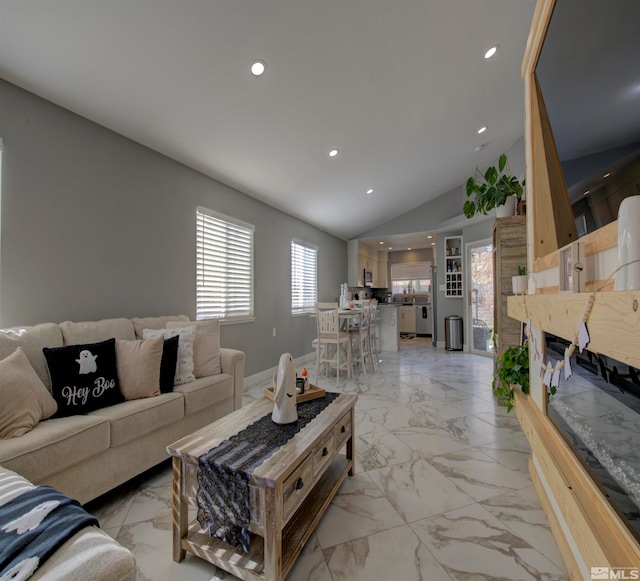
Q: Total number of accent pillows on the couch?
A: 6